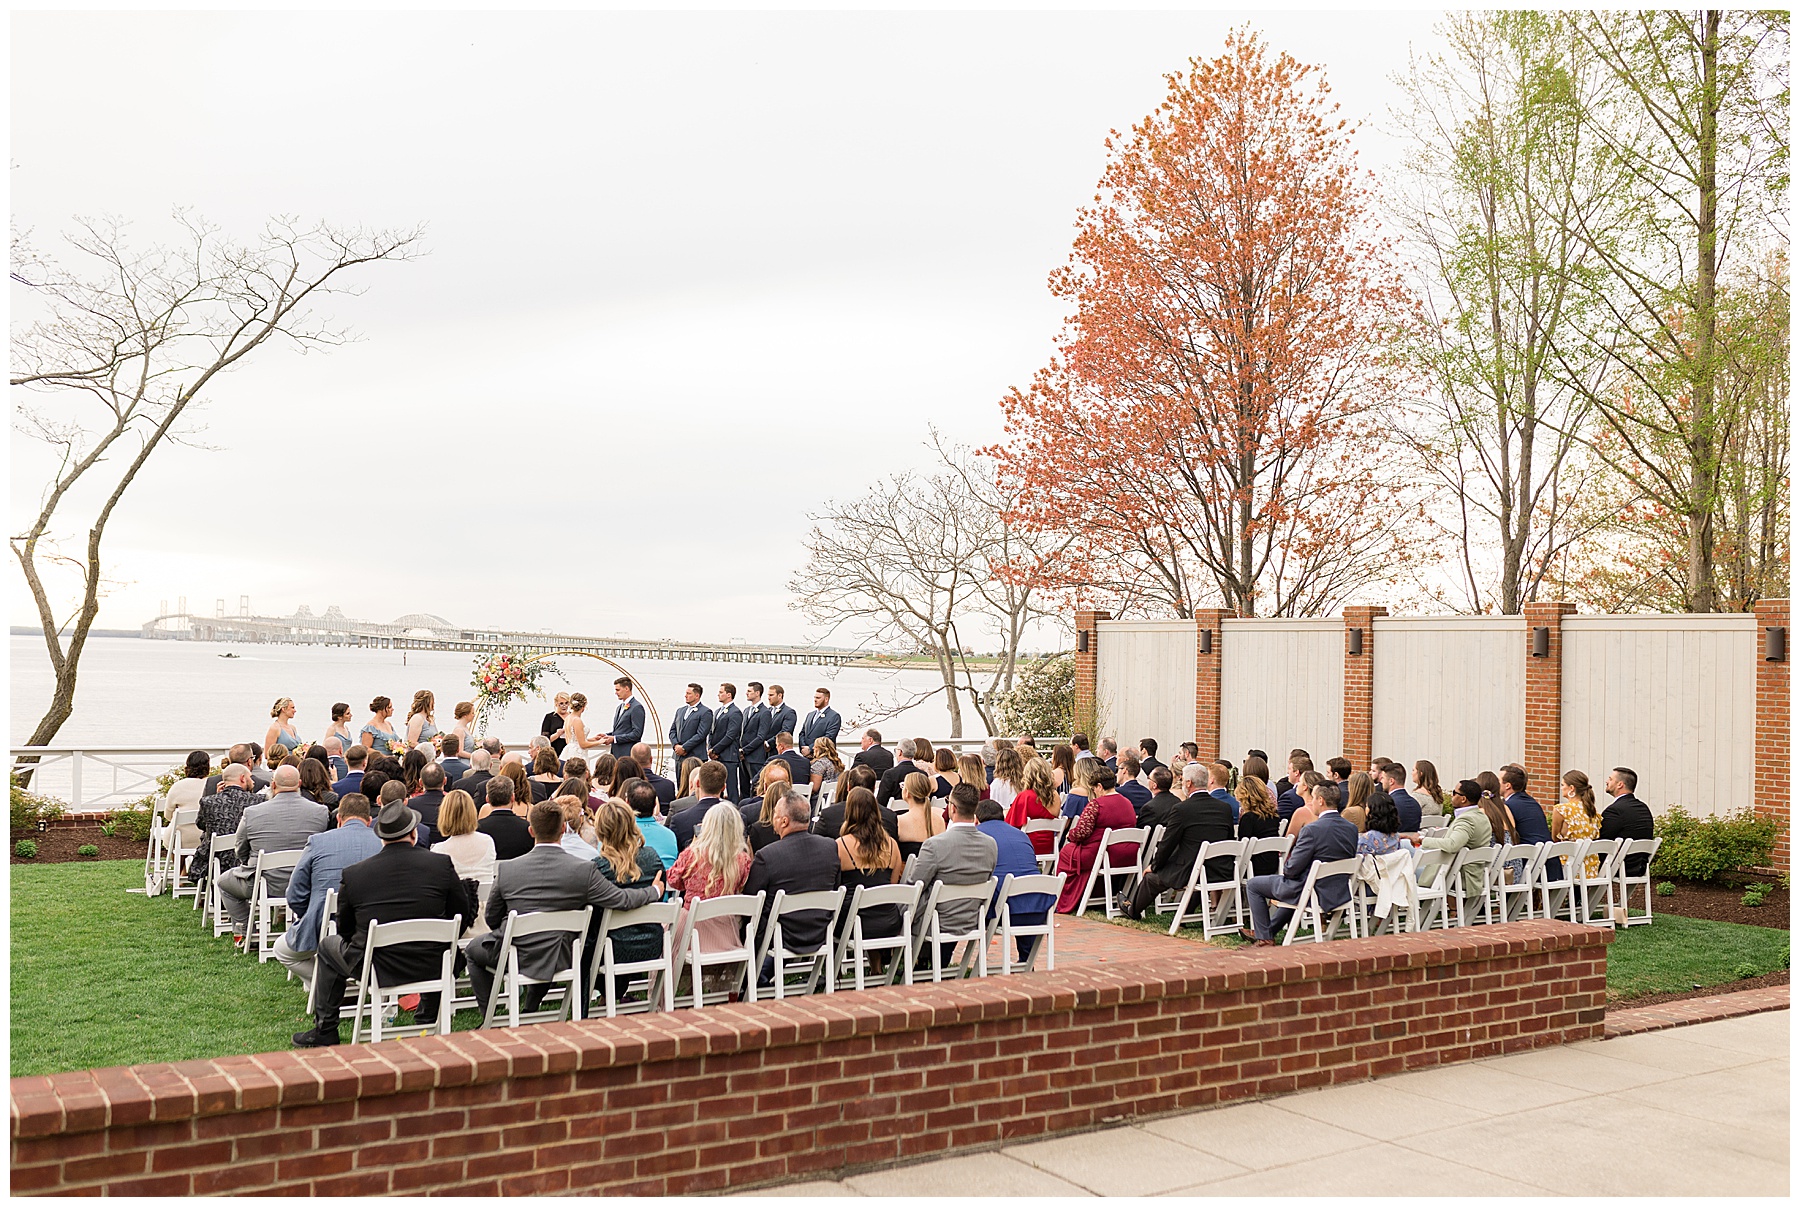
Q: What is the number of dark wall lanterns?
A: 5